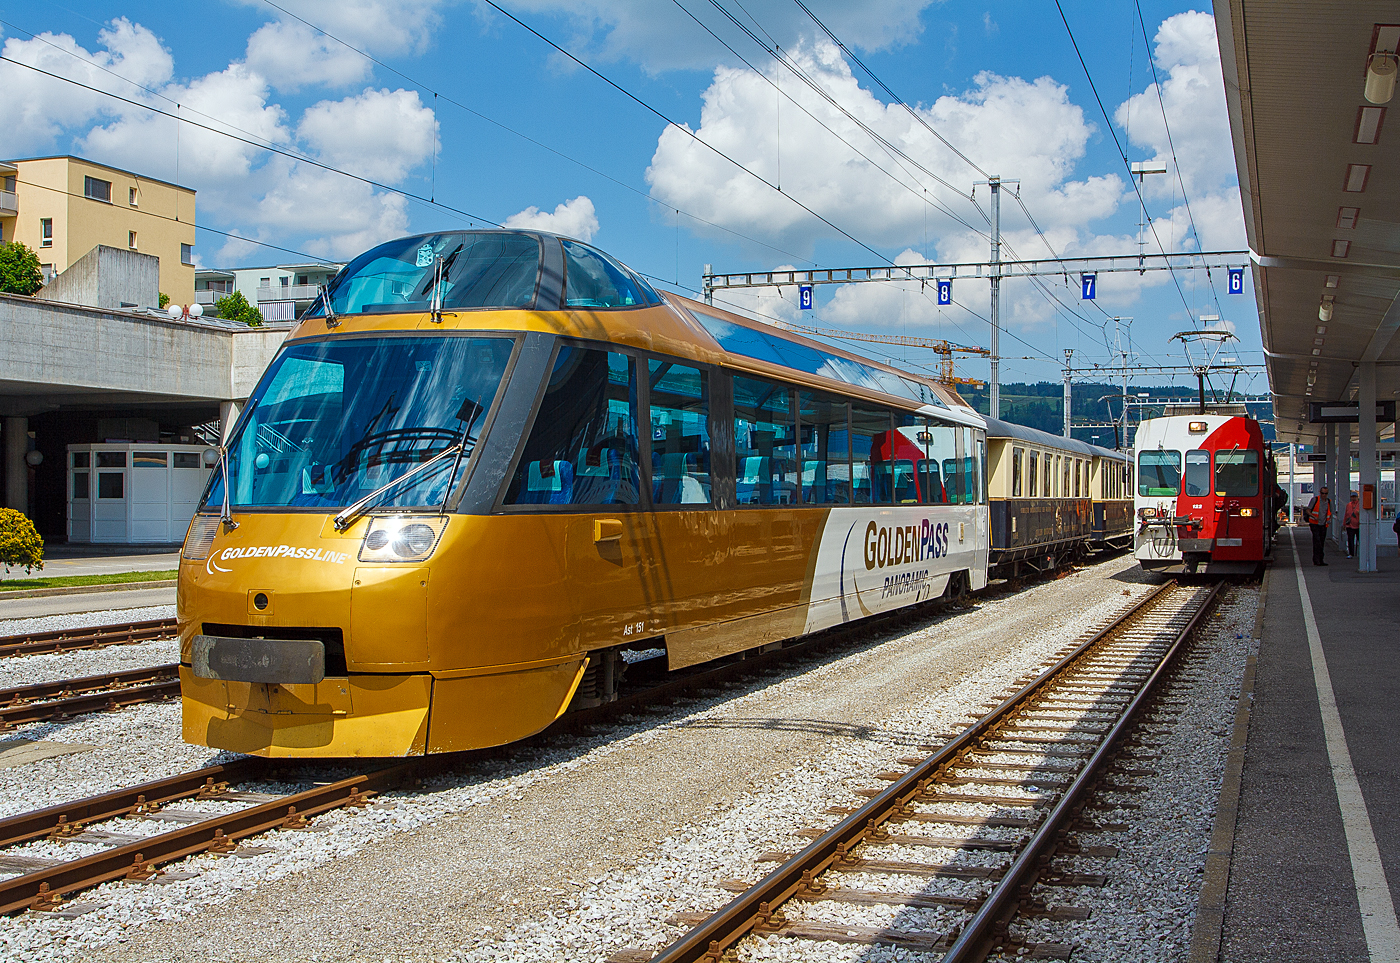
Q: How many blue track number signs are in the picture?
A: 4